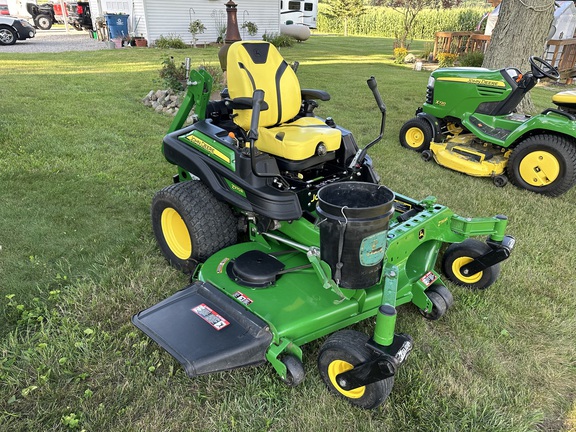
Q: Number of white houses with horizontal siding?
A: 1